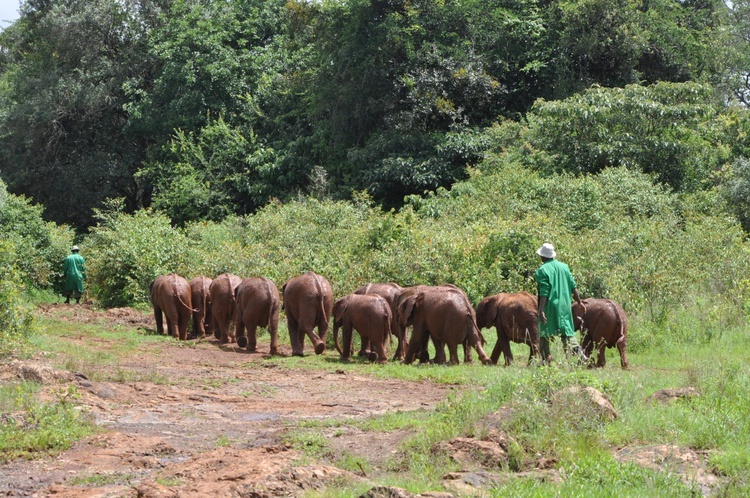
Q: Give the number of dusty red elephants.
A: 11